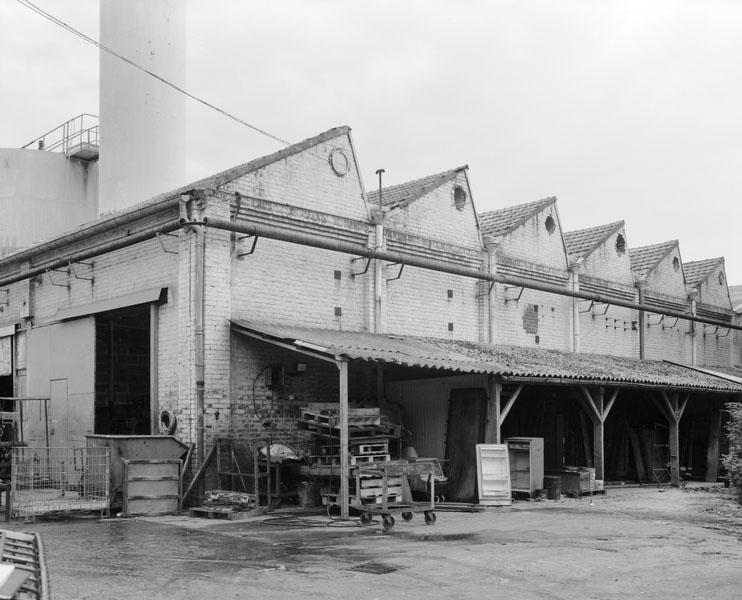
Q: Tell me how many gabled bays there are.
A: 6